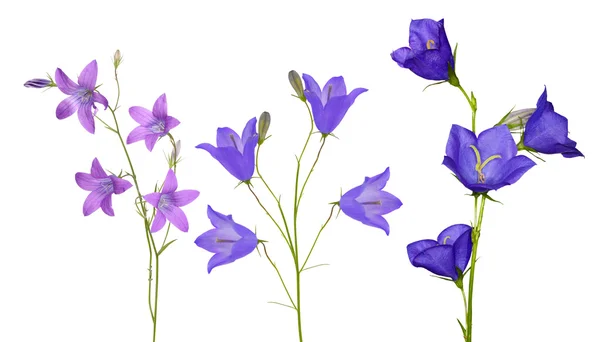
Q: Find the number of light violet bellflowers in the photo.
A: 4